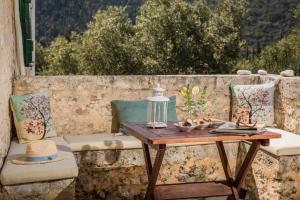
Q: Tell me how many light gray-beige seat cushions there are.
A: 3